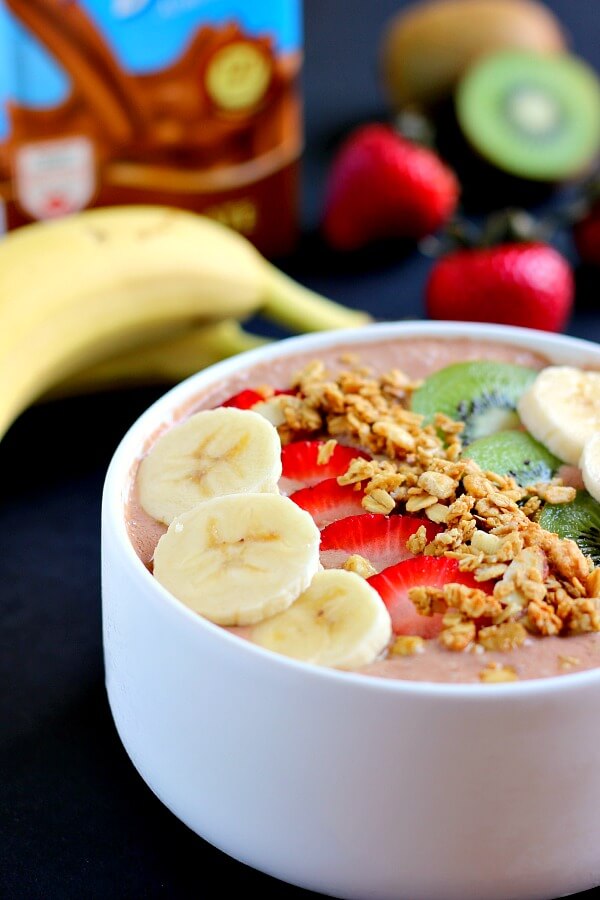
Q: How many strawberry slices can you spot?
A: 5